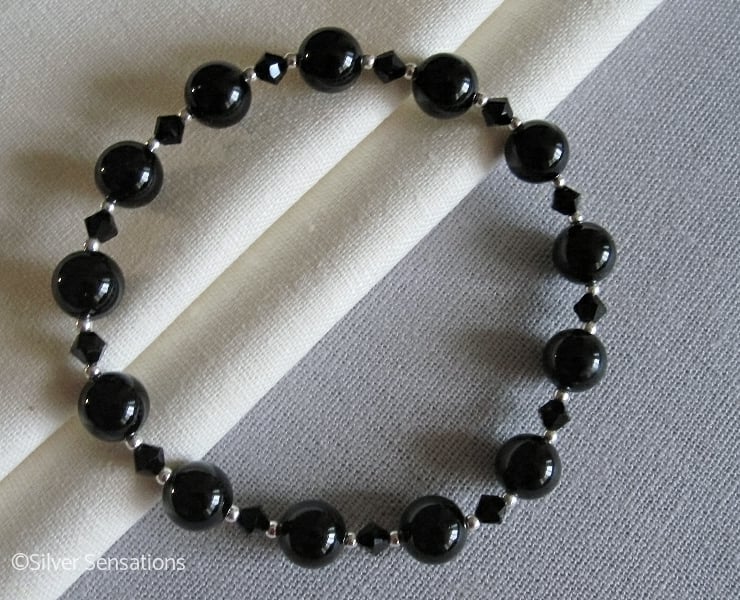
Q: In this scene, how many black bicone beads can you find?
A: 13